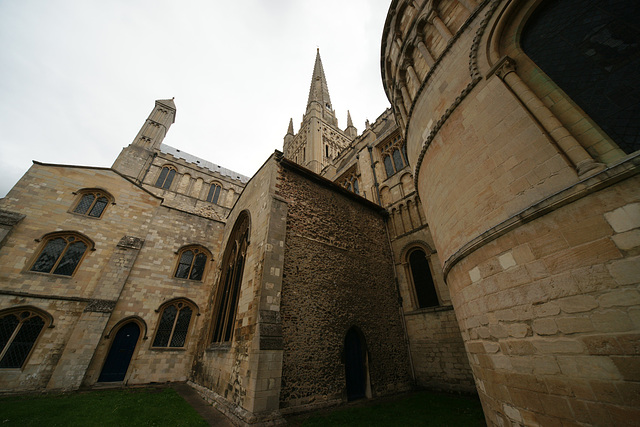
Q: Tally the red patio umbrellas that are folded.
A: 0